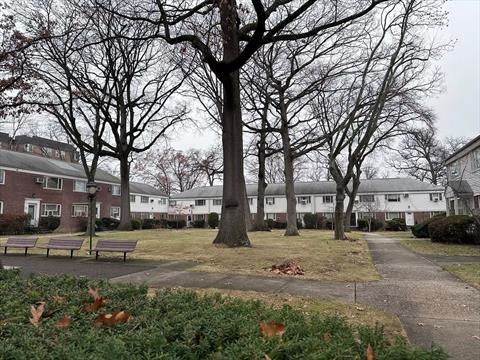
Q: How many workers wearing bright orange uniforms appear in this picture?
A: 0